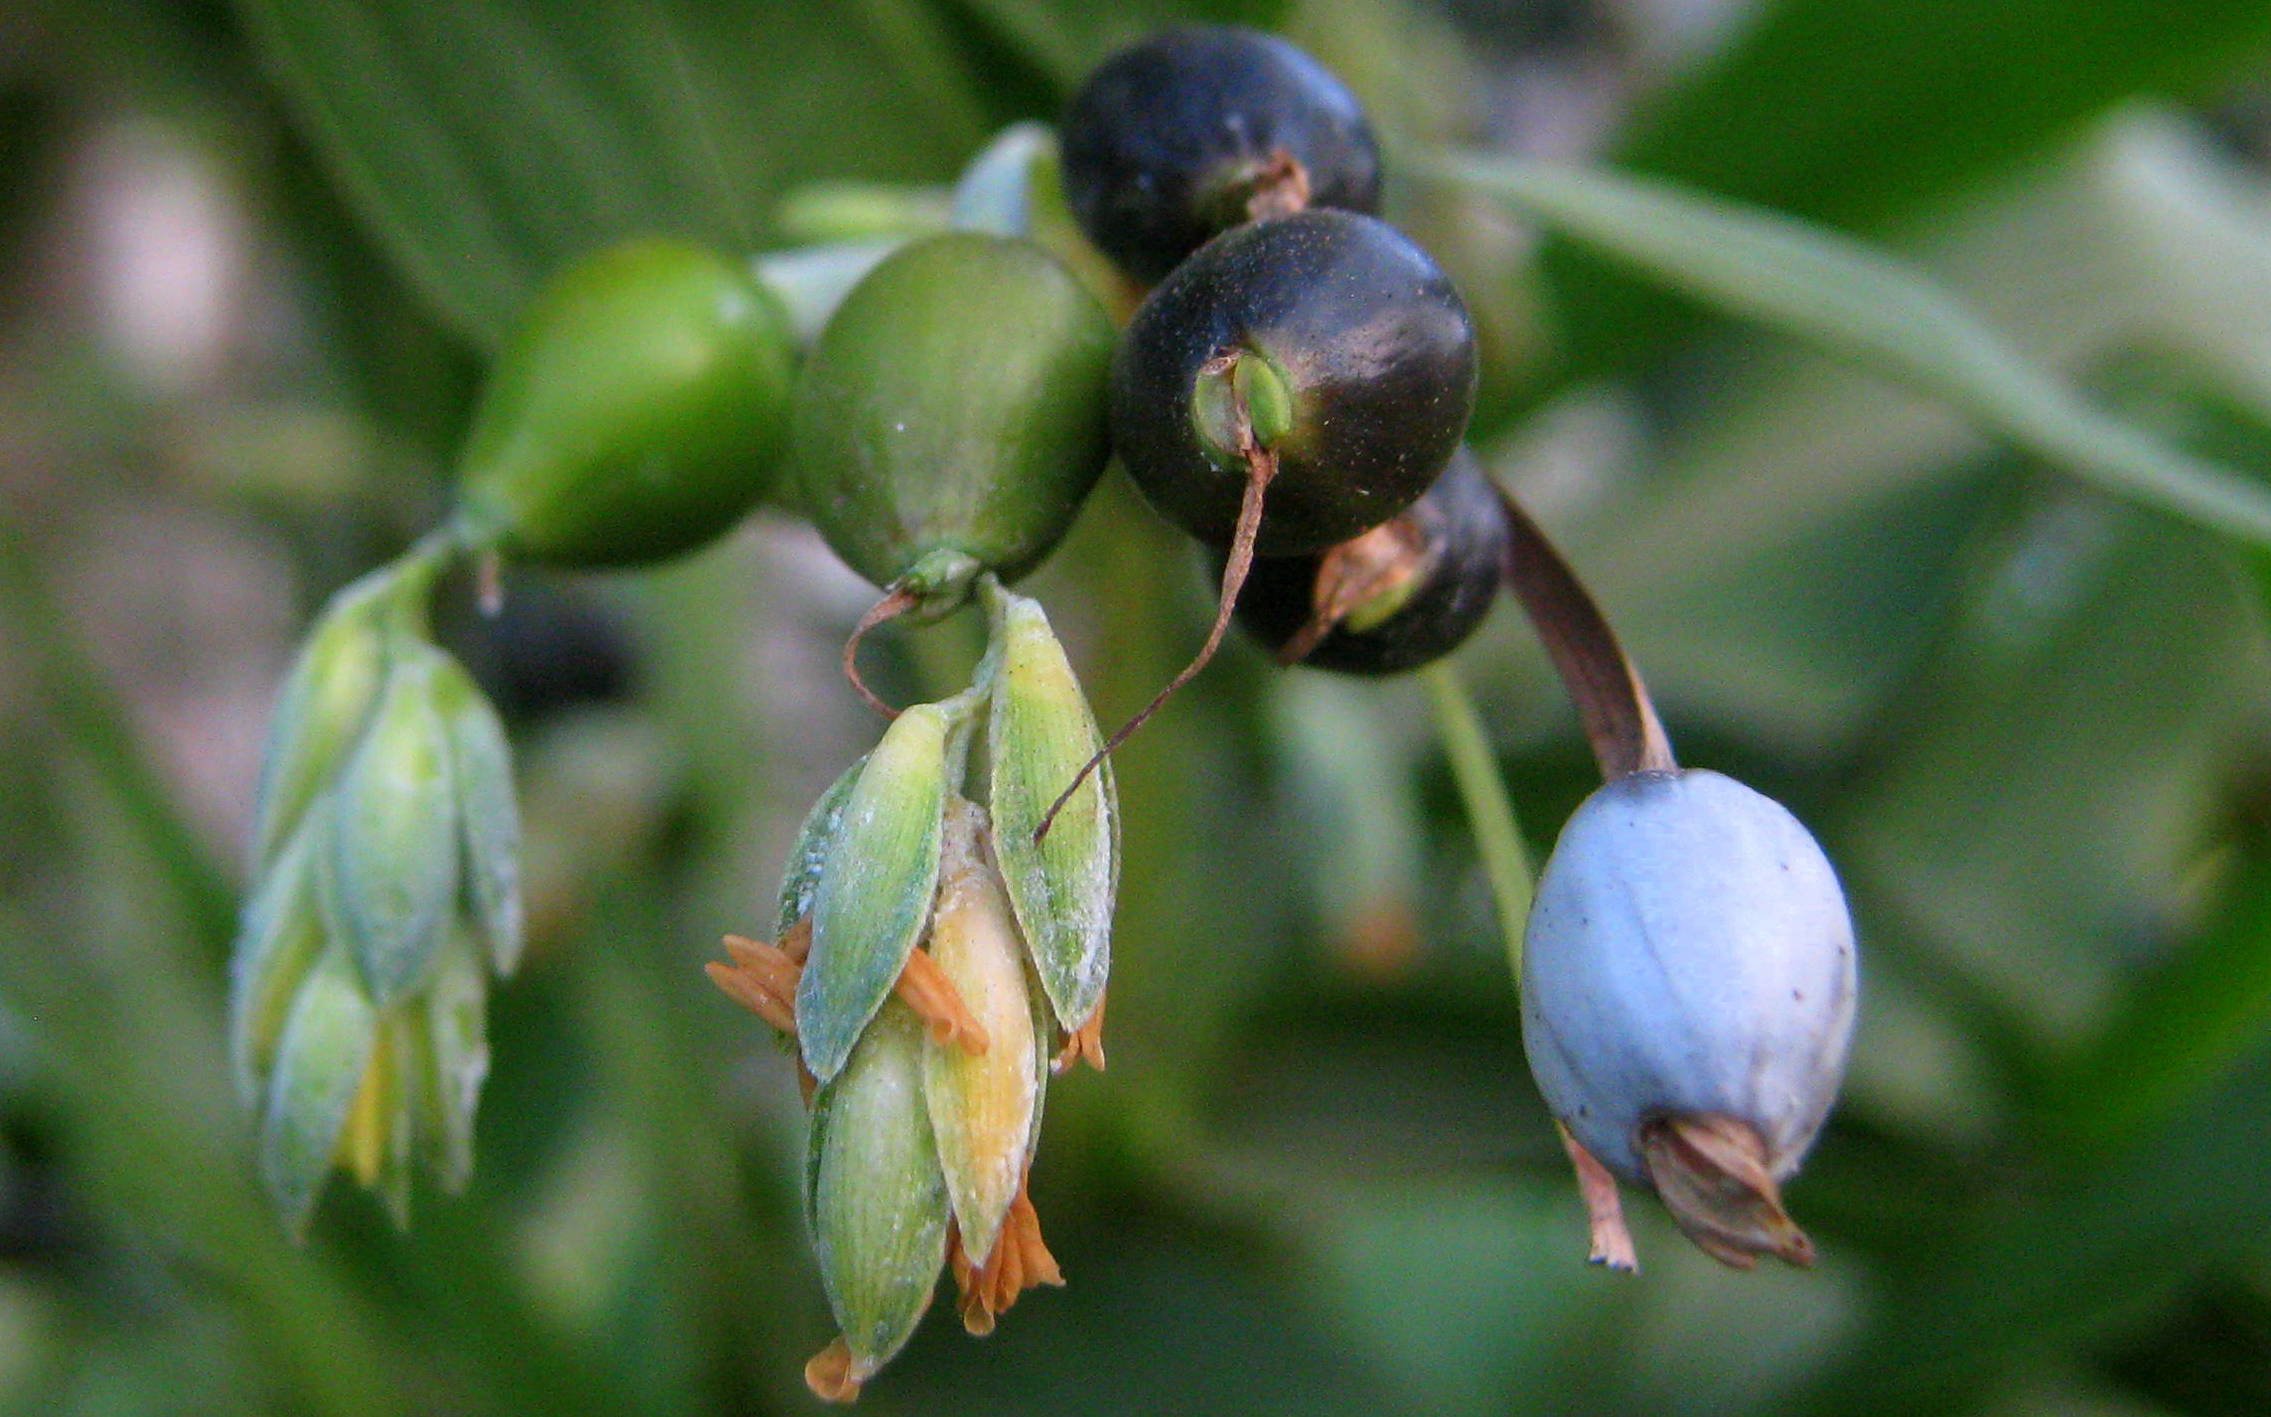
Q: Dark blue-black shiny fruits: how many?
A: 3